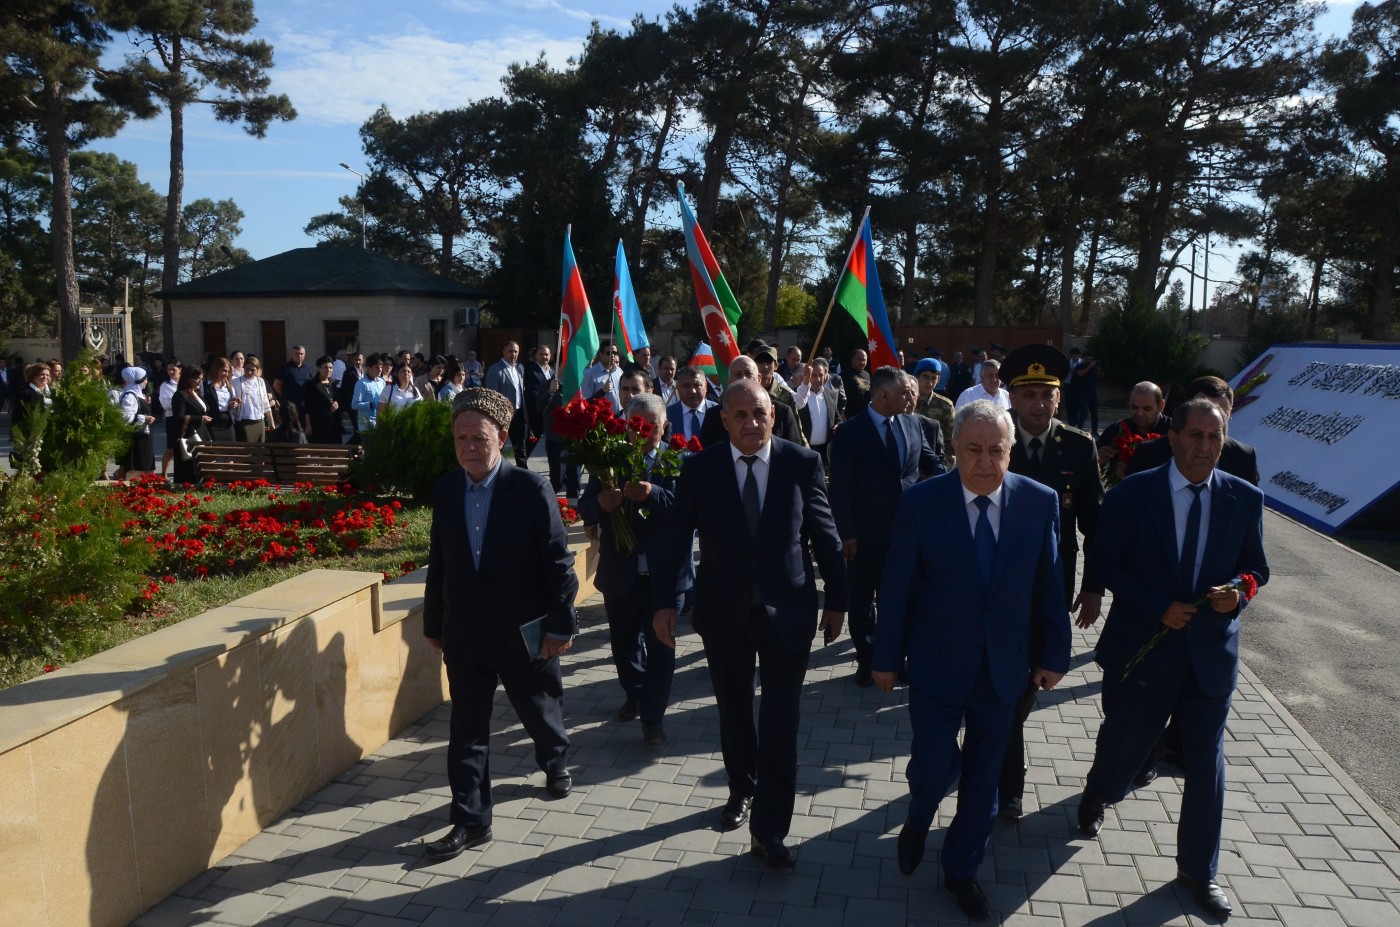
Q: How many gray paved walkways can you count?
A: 1